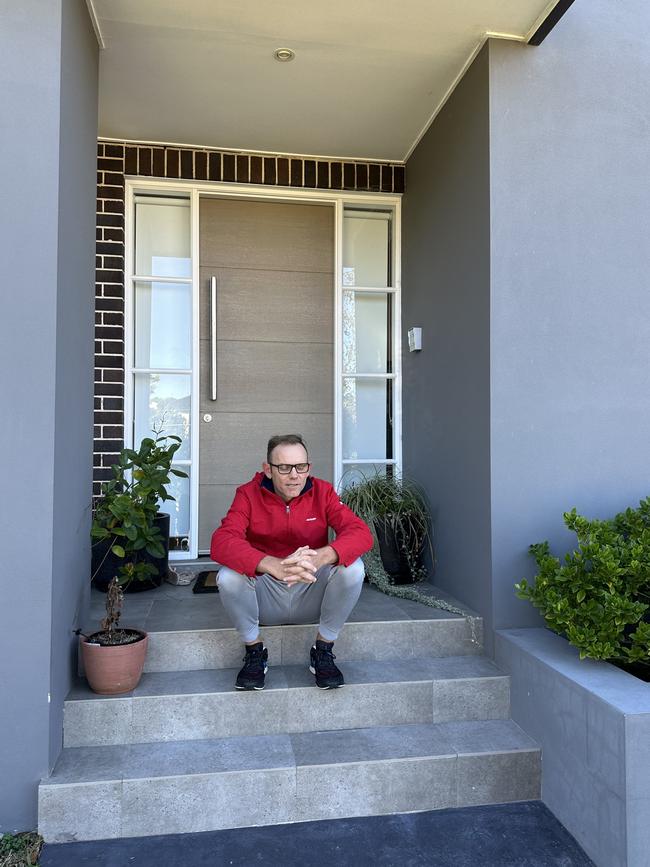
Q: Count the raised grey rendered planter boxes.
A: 1